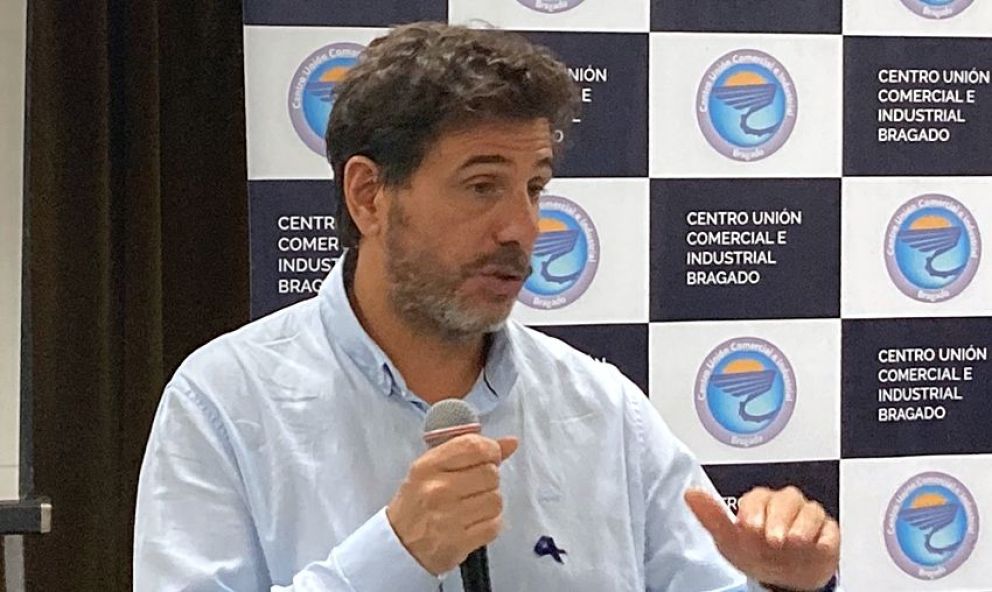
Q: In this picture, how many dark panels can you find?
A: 9